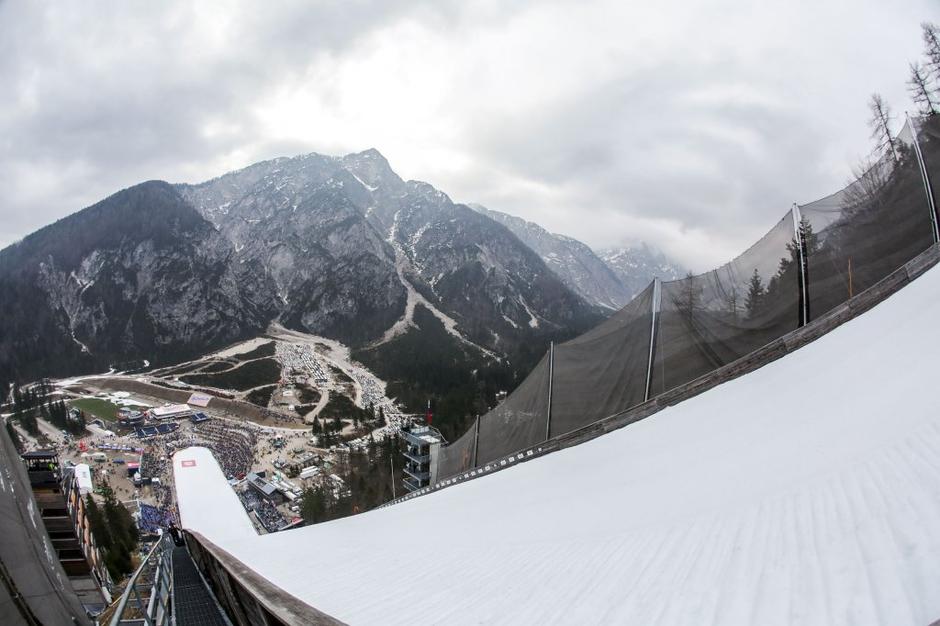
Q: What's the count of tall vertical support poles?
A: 5